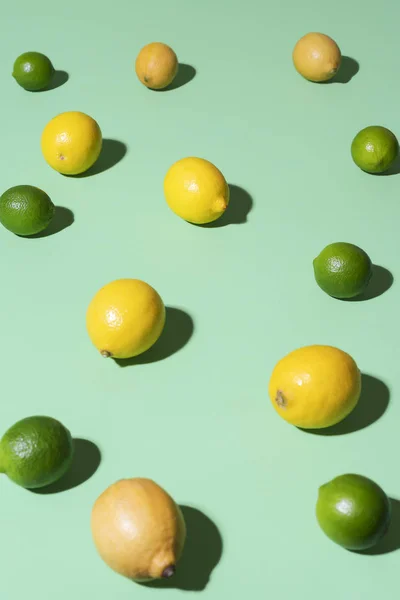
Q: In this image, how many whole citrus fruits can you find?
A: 13